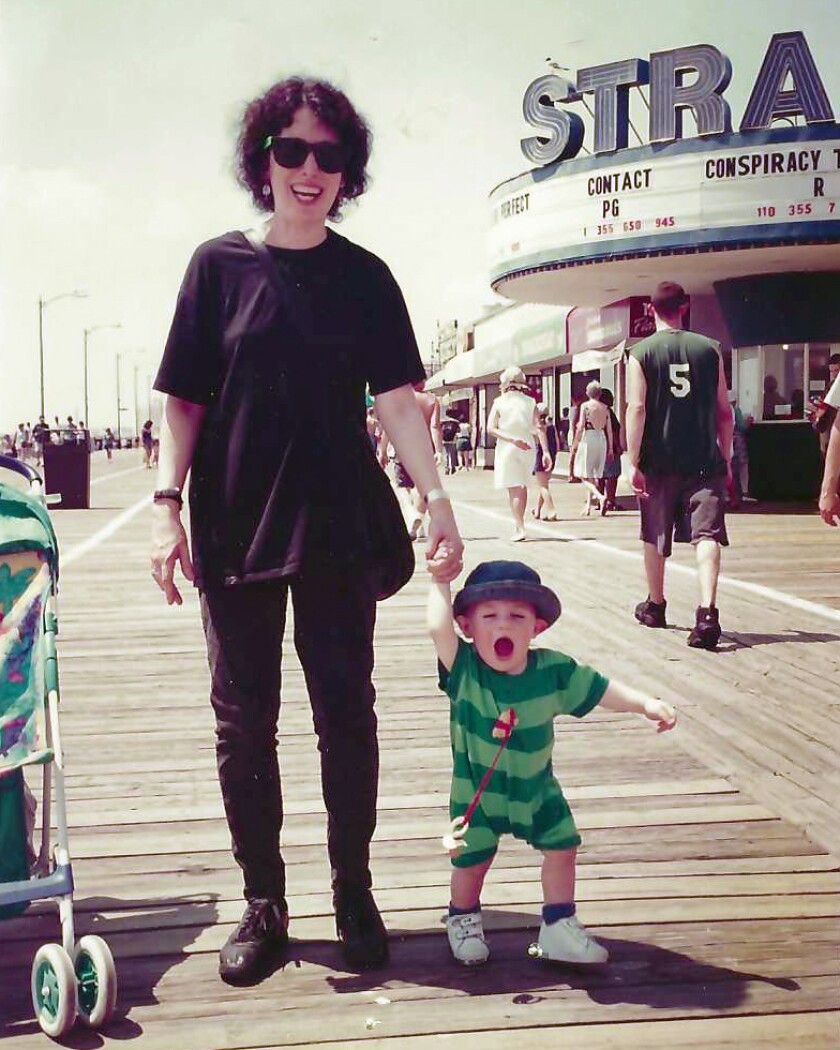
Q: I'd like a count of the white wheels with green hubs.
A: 2